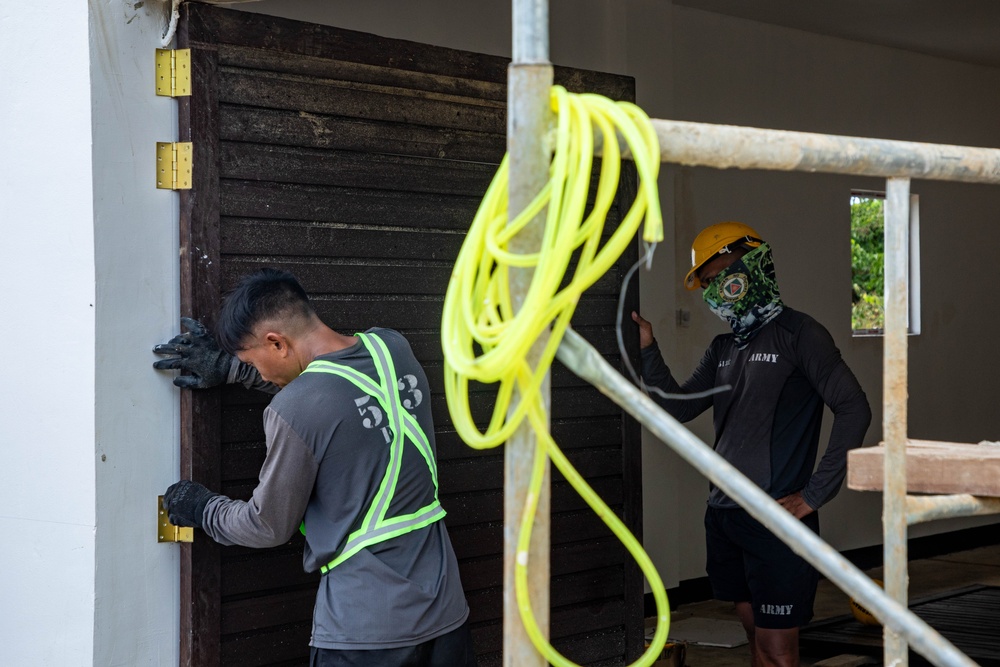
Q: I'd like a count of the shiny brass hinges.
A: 3